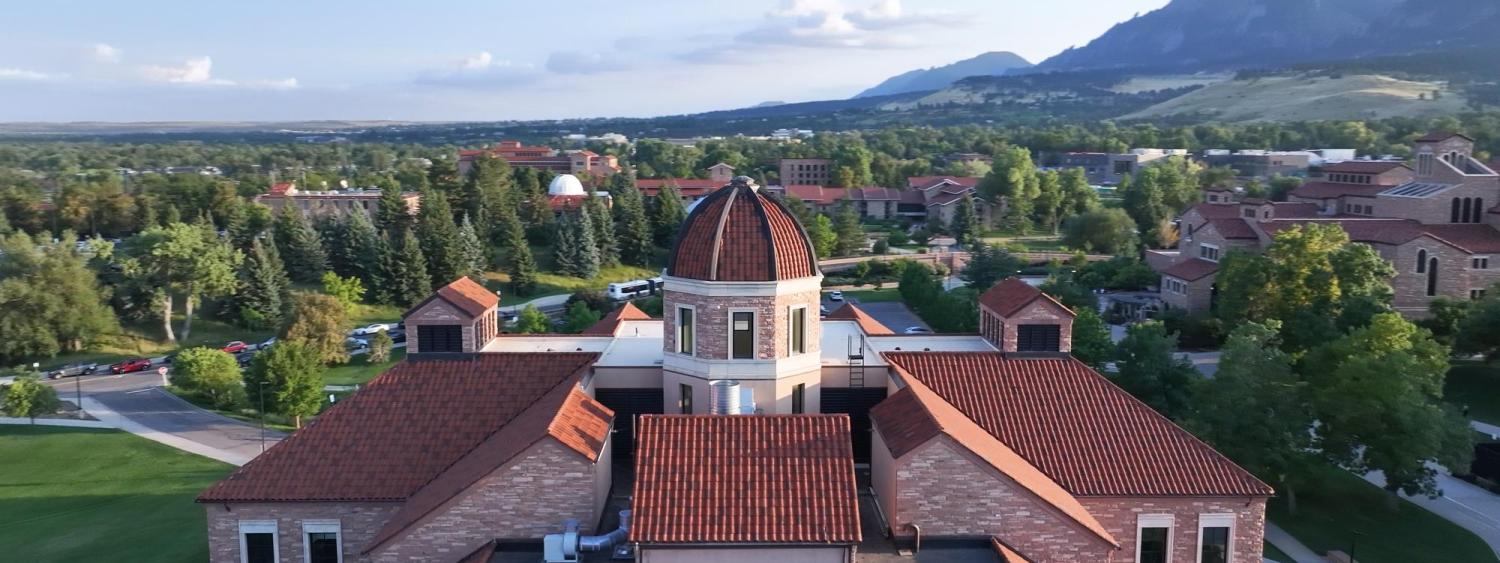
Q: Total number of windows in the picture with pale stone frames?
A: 7